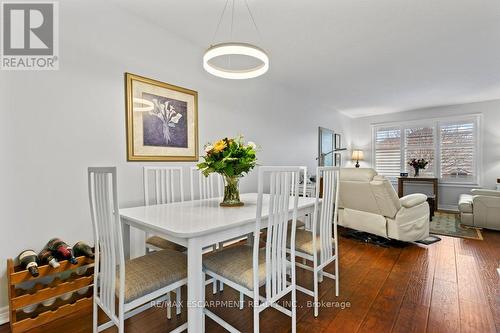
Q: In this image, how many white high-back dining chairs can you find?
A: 6